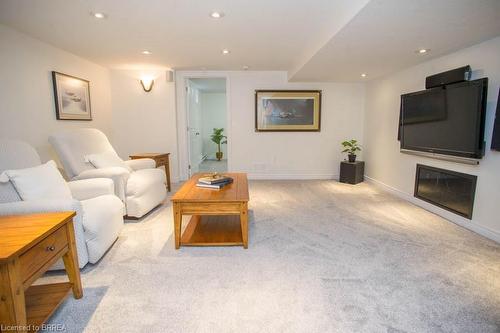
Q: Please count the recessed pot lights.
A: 6